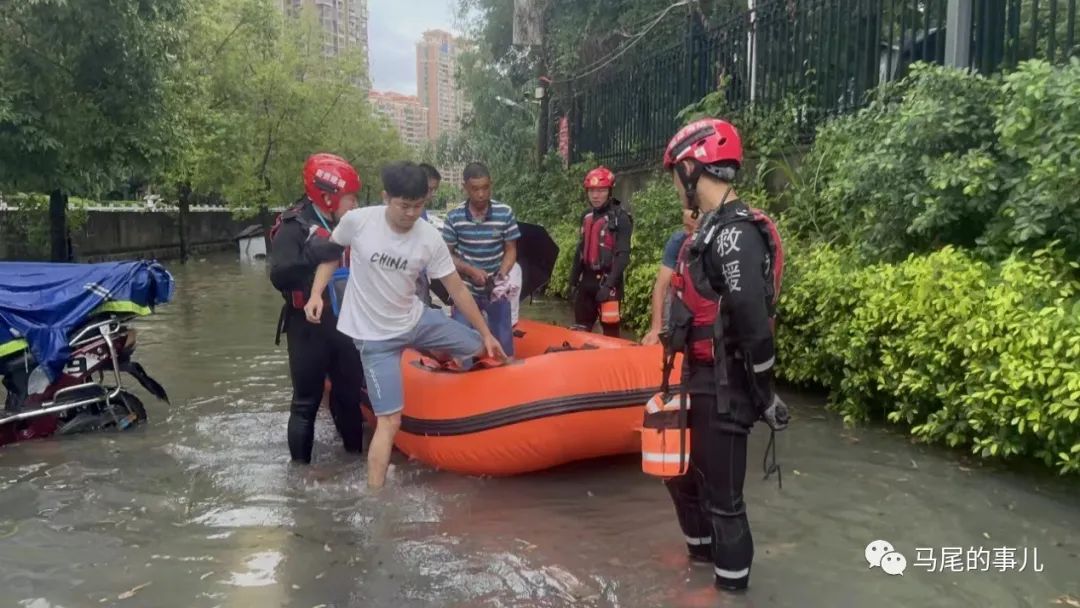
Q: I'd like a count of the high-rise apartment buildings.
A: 3